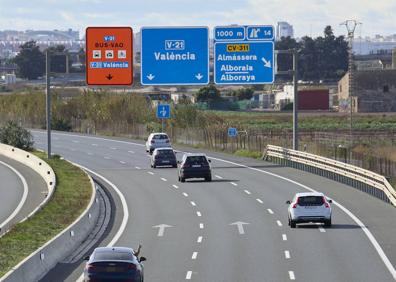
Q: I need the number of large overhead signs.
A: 3